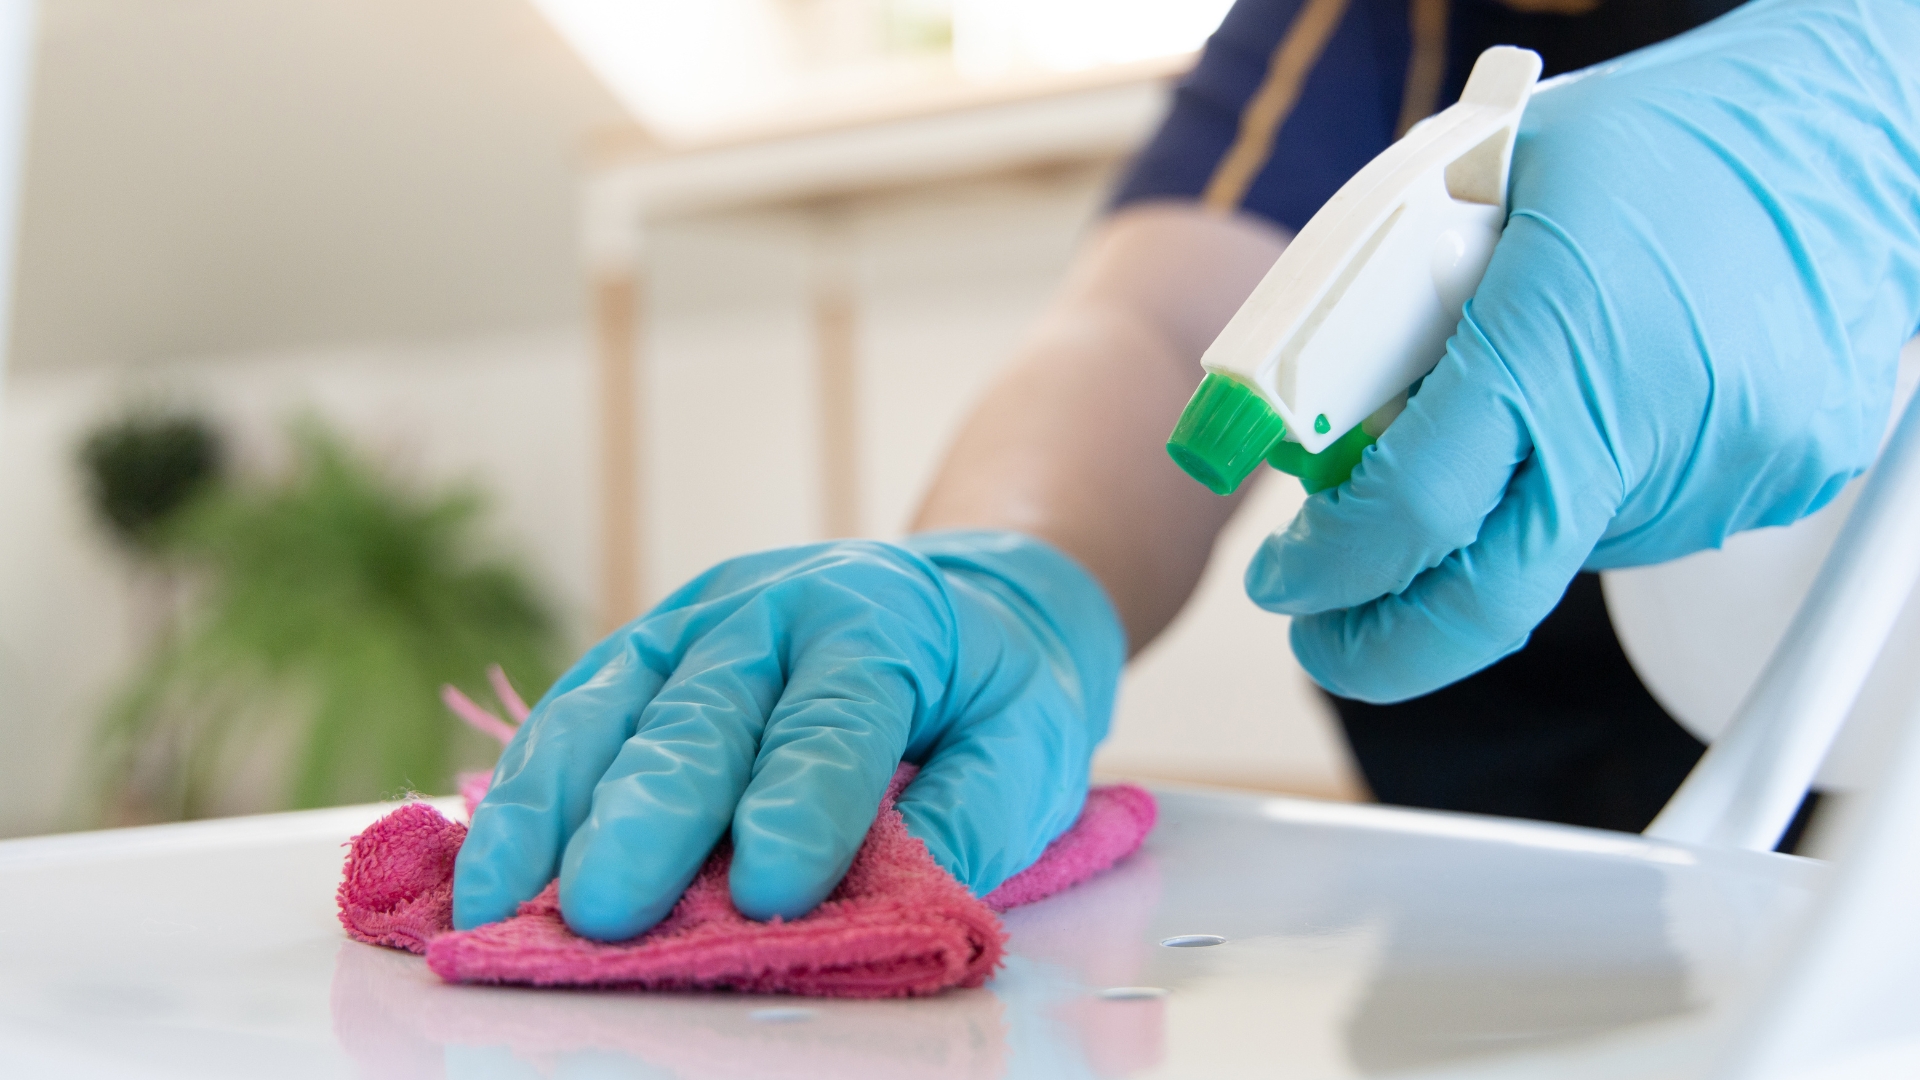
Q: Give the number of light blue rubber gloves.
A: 2